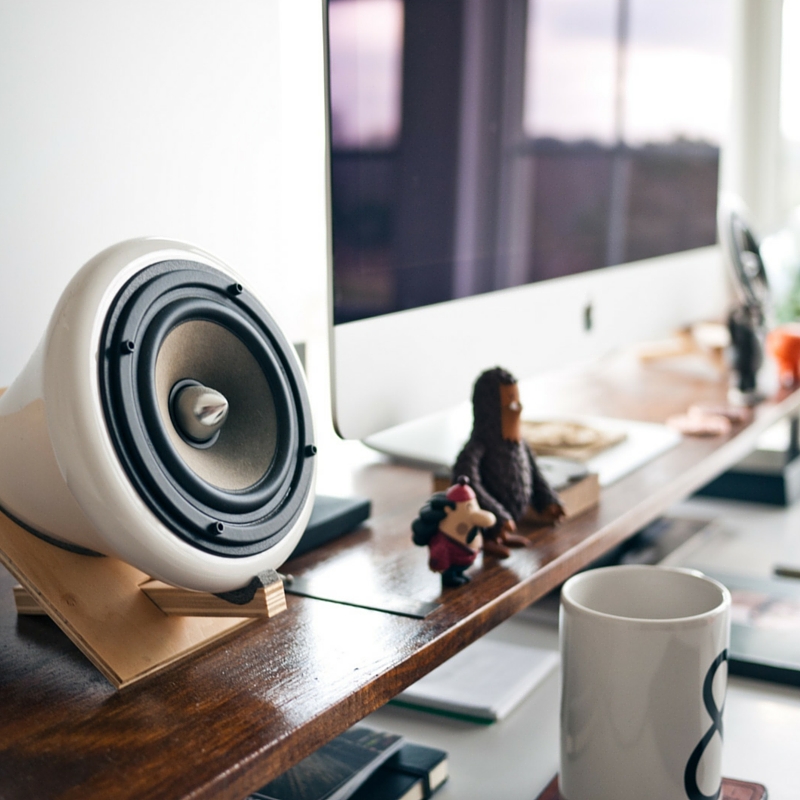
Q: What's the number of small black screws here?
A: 4